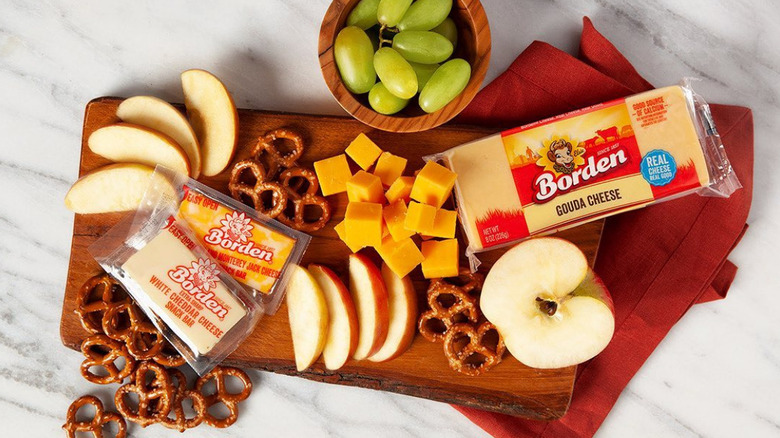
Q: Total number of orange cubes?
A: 13